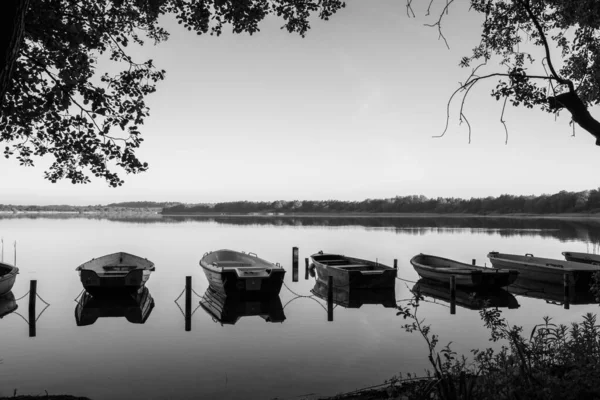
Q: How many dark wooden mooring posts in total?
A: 9